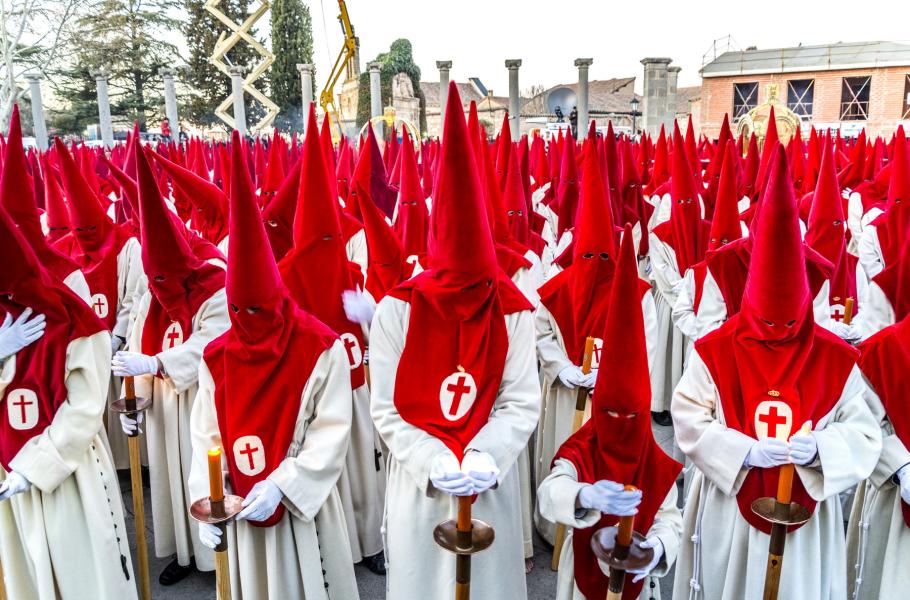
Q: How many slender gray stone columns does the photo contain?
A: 9